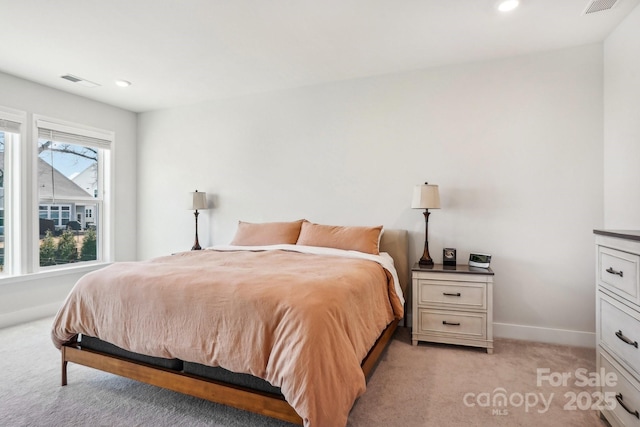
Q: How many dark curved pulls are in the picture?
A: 5